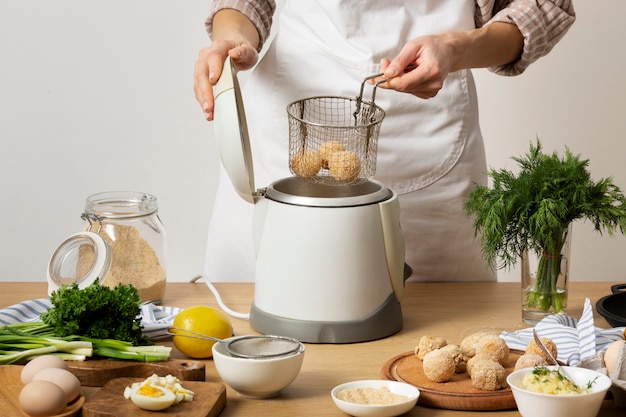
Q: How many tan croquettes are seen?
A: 12